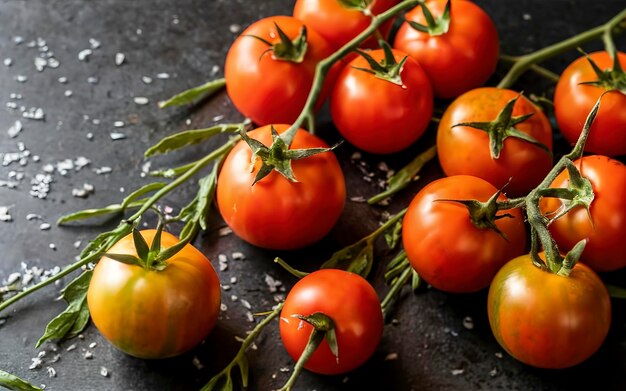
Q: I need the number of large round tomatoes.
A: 12